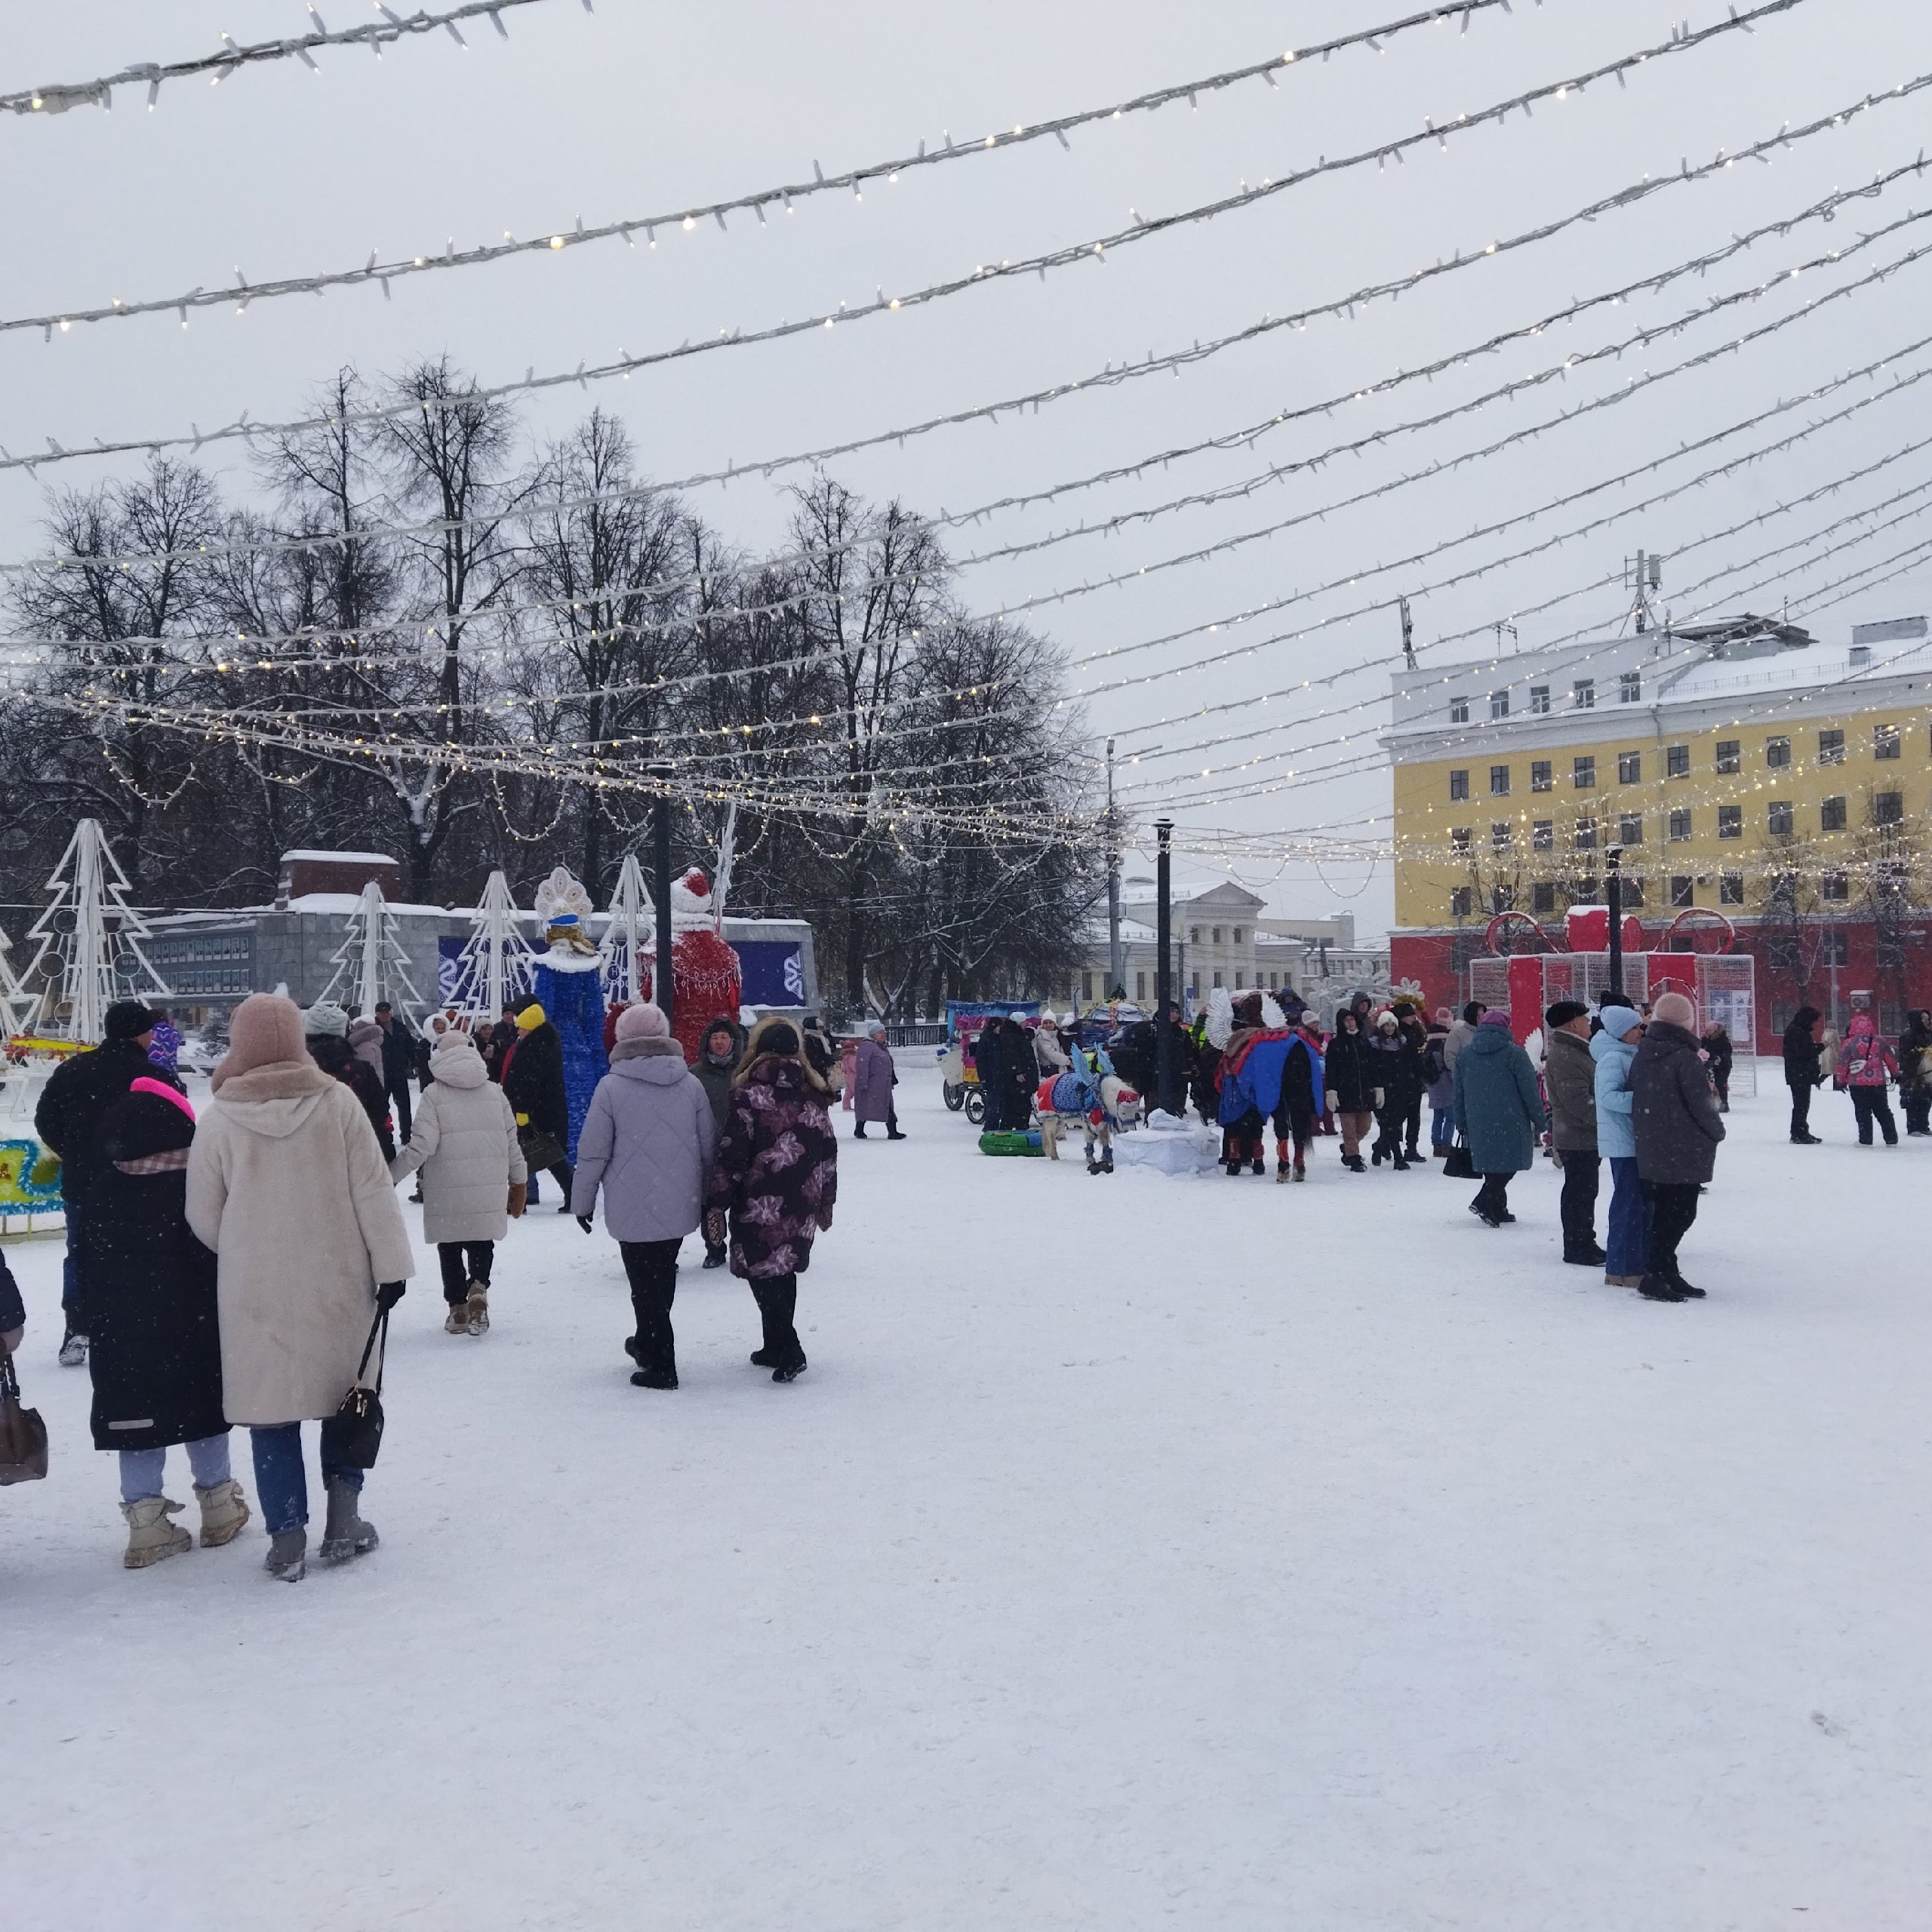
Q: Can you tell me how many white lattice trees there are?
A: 5